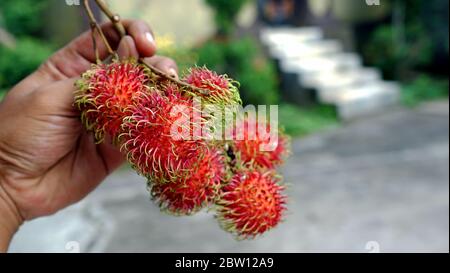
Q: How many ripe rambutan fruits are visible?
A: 6